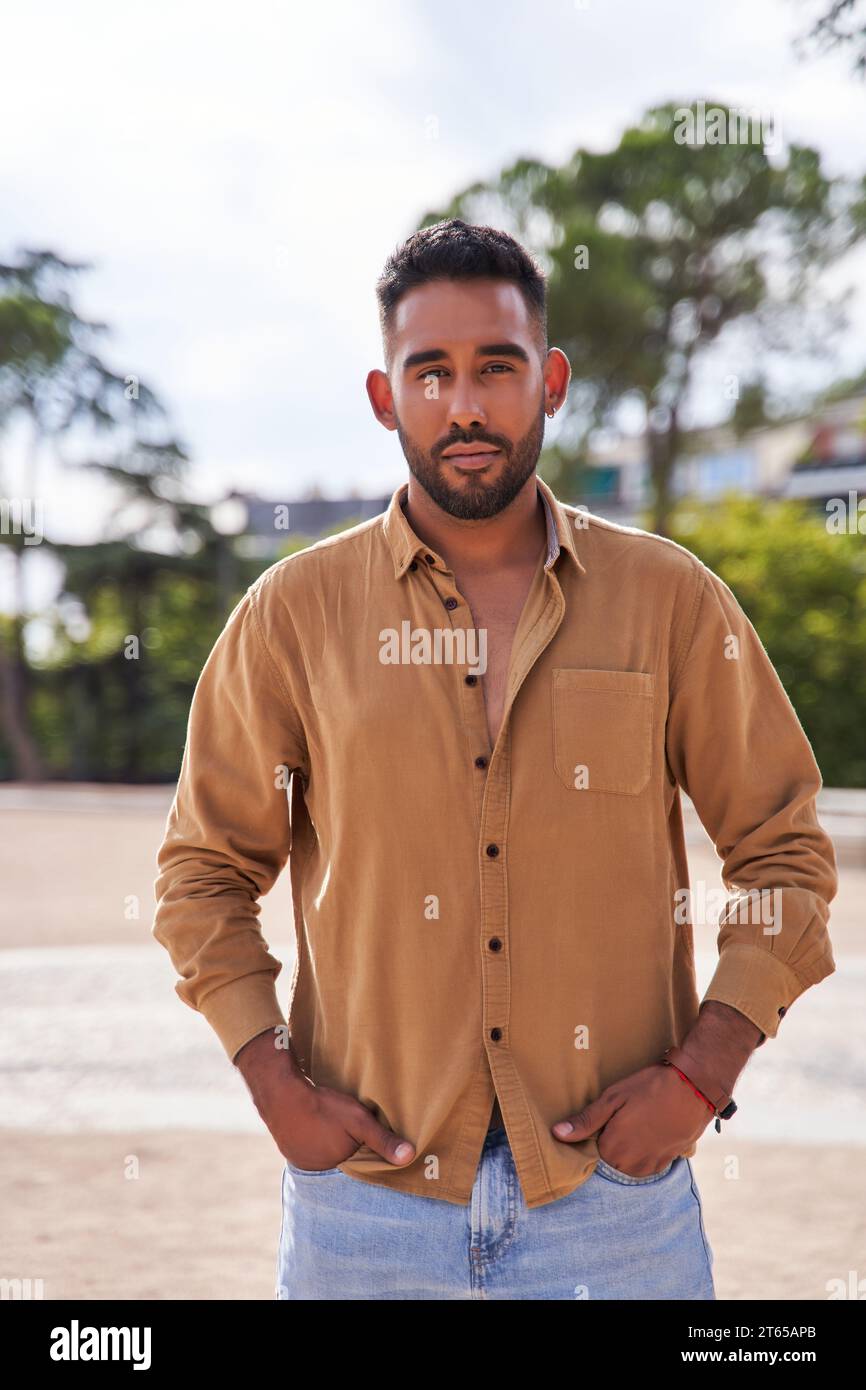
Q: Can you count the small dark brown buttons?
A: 9